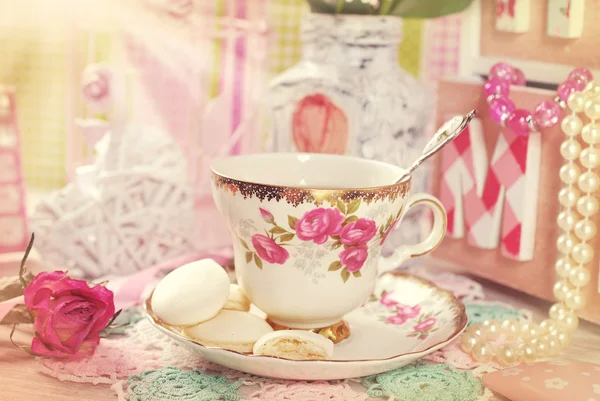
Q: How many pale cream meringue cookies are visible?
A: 4